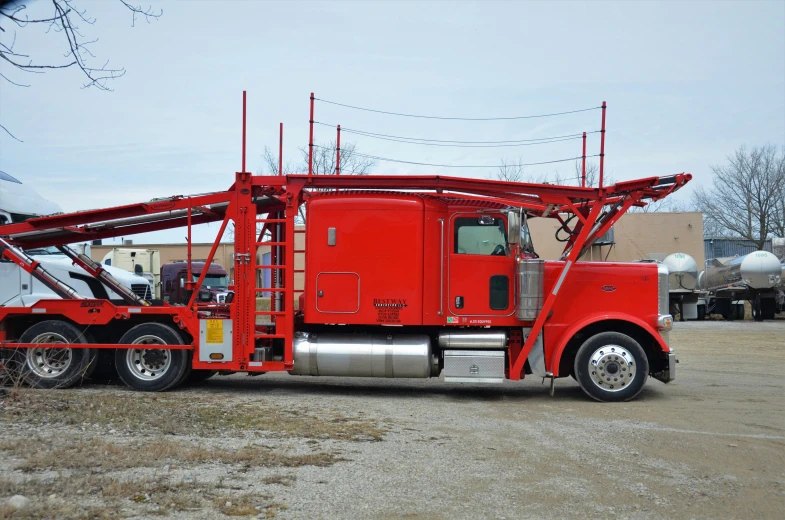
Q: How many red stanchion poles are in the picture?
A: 6